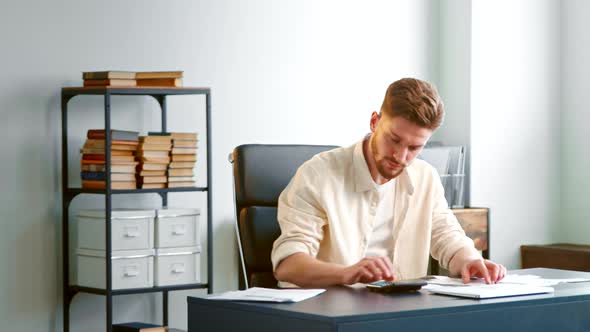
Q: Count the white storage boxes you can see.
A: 4